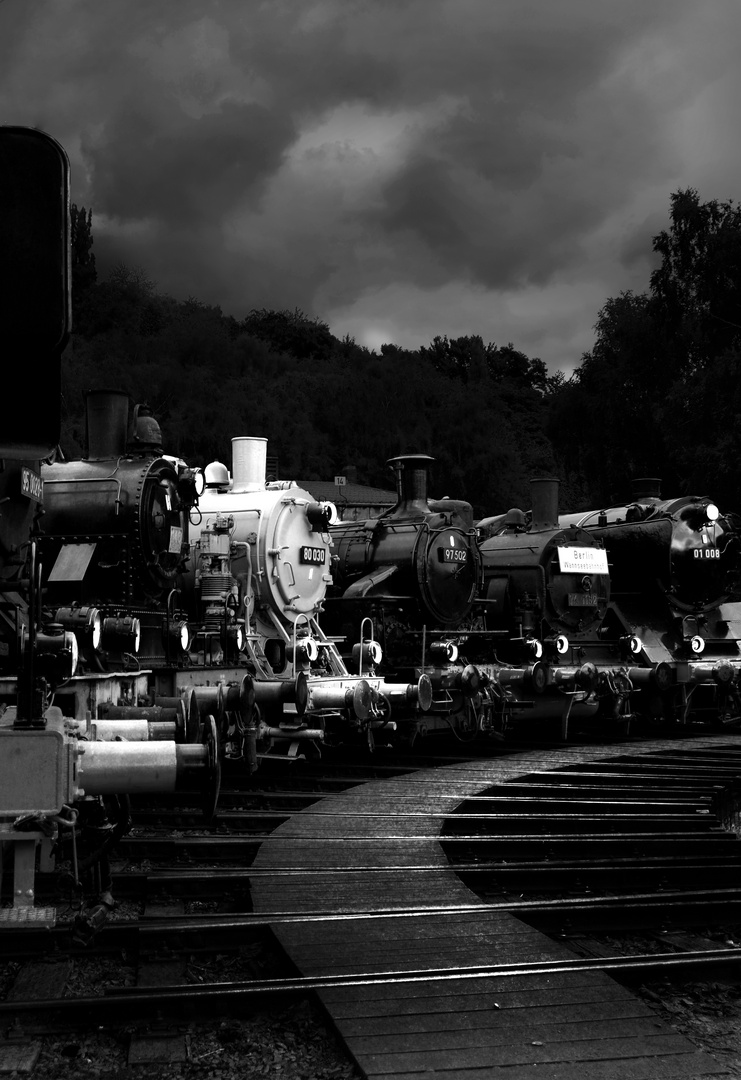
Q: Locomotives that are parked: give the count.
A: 6